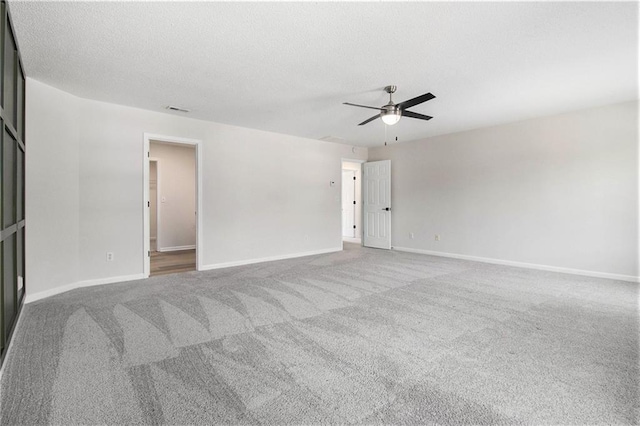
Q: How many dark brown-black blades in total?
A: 4